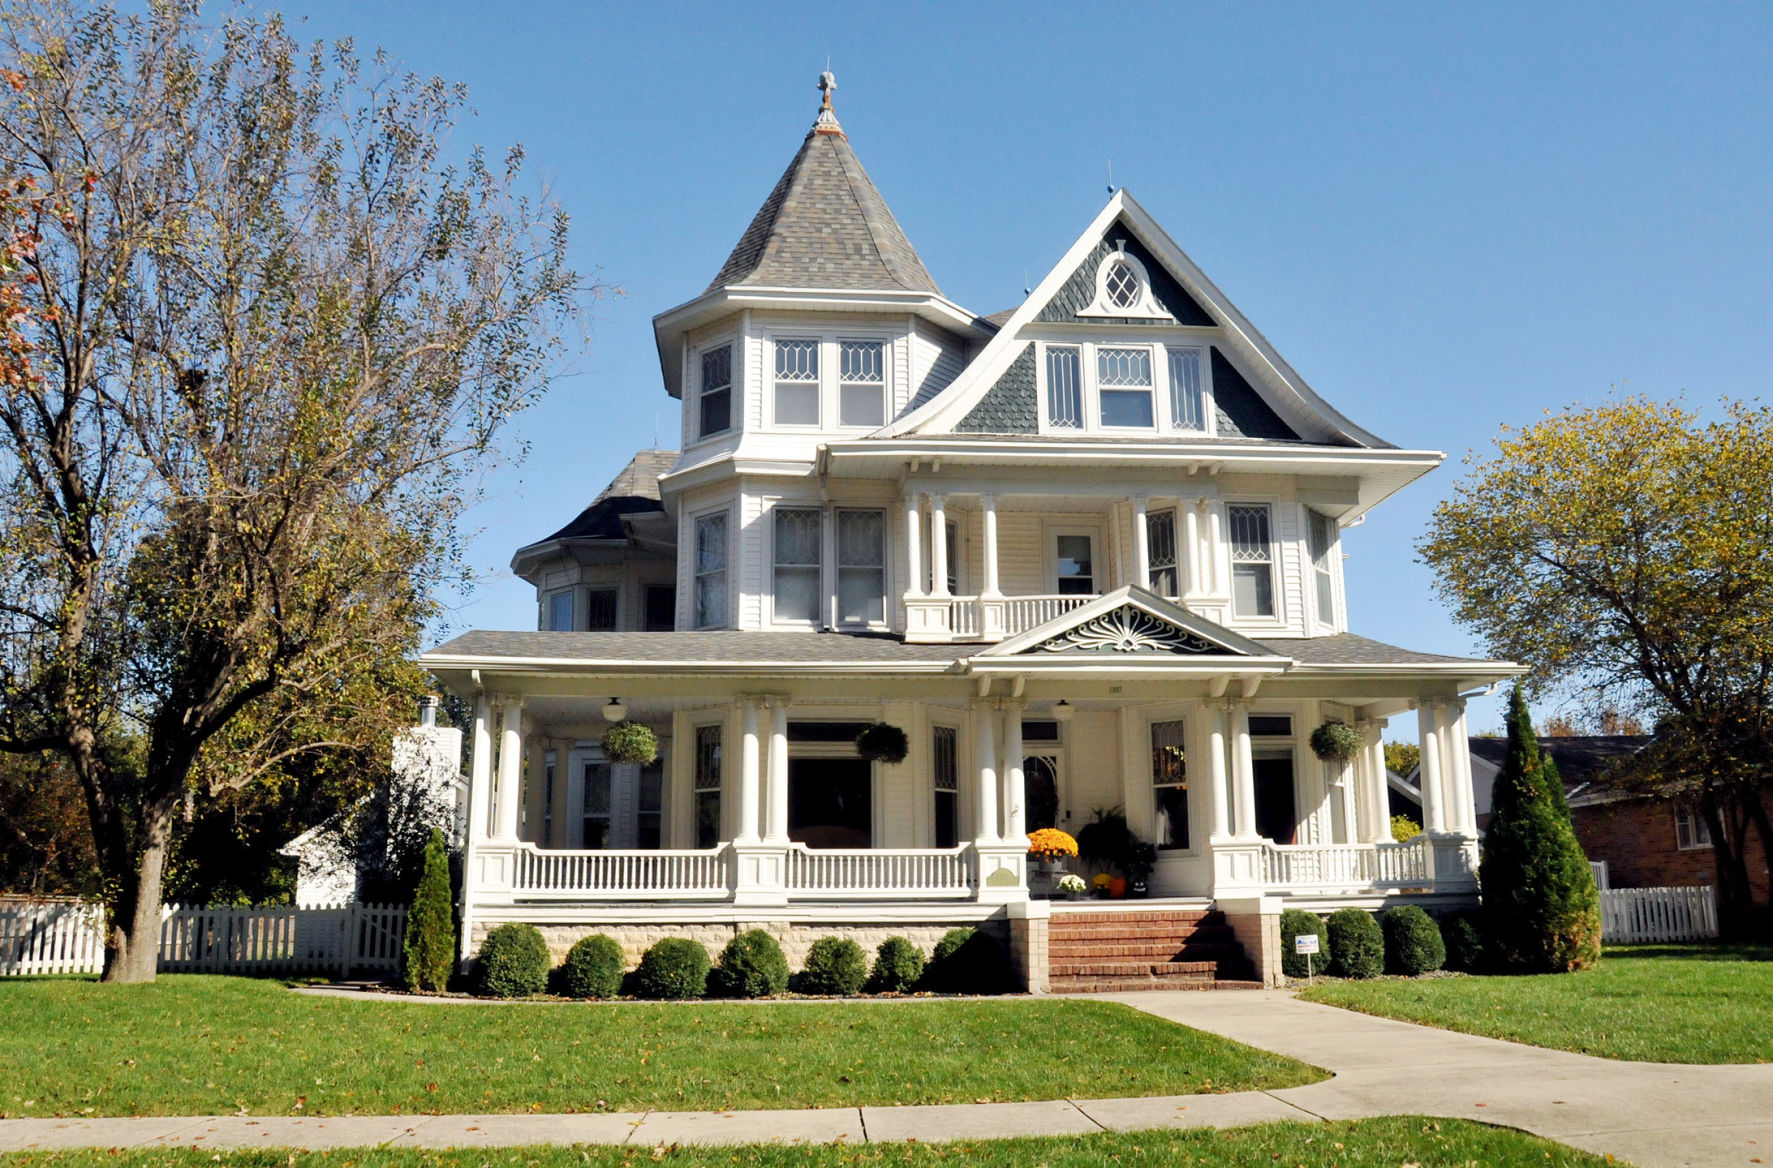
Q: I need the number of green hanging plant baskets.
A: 3